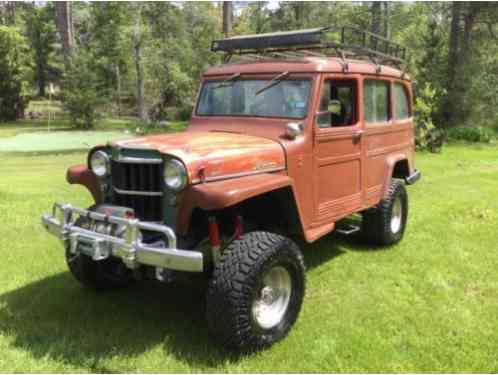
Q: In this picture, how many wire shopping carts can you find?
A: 0